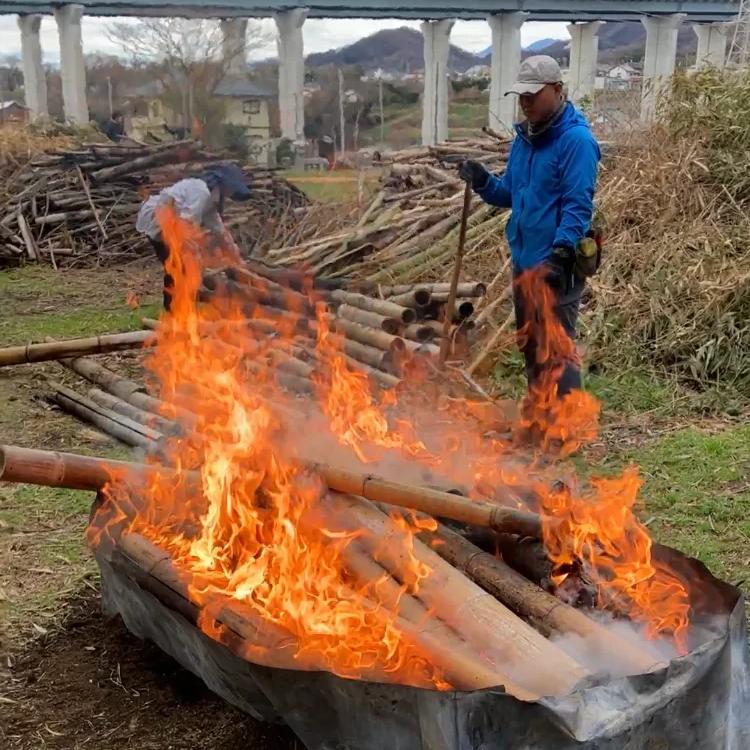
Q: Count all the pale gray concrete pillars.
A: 9